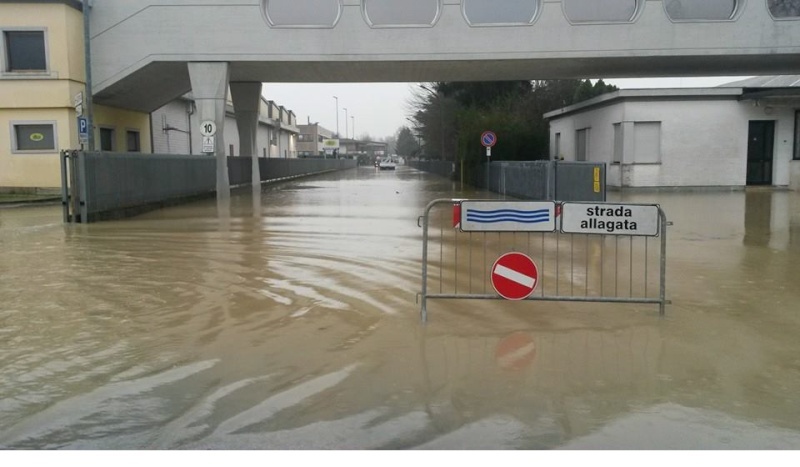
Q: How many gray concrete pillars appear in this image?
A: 2